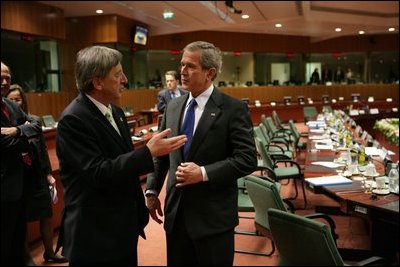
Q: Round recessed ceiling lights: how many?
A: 6